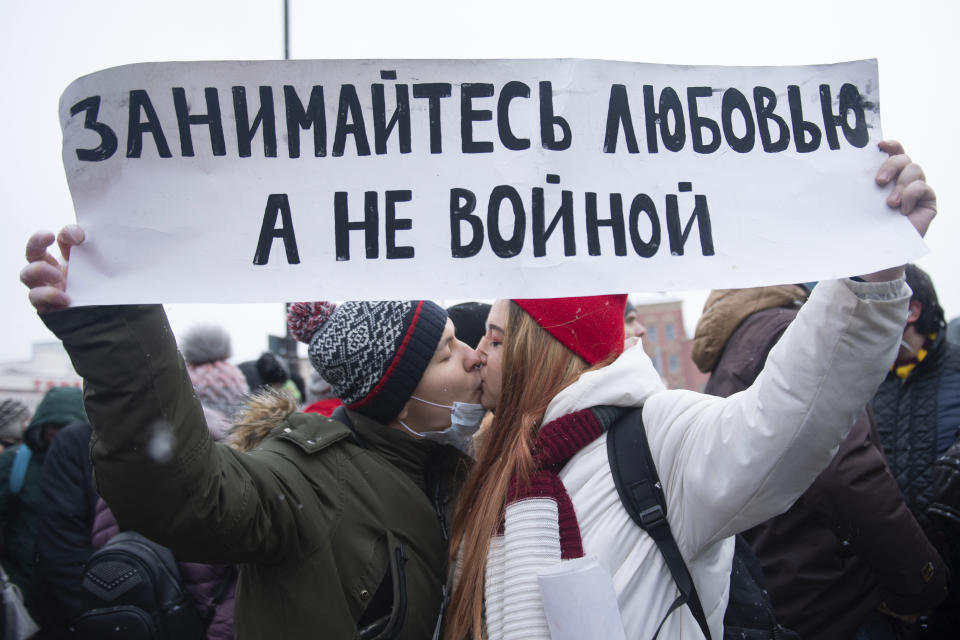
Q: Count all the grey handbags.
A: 1